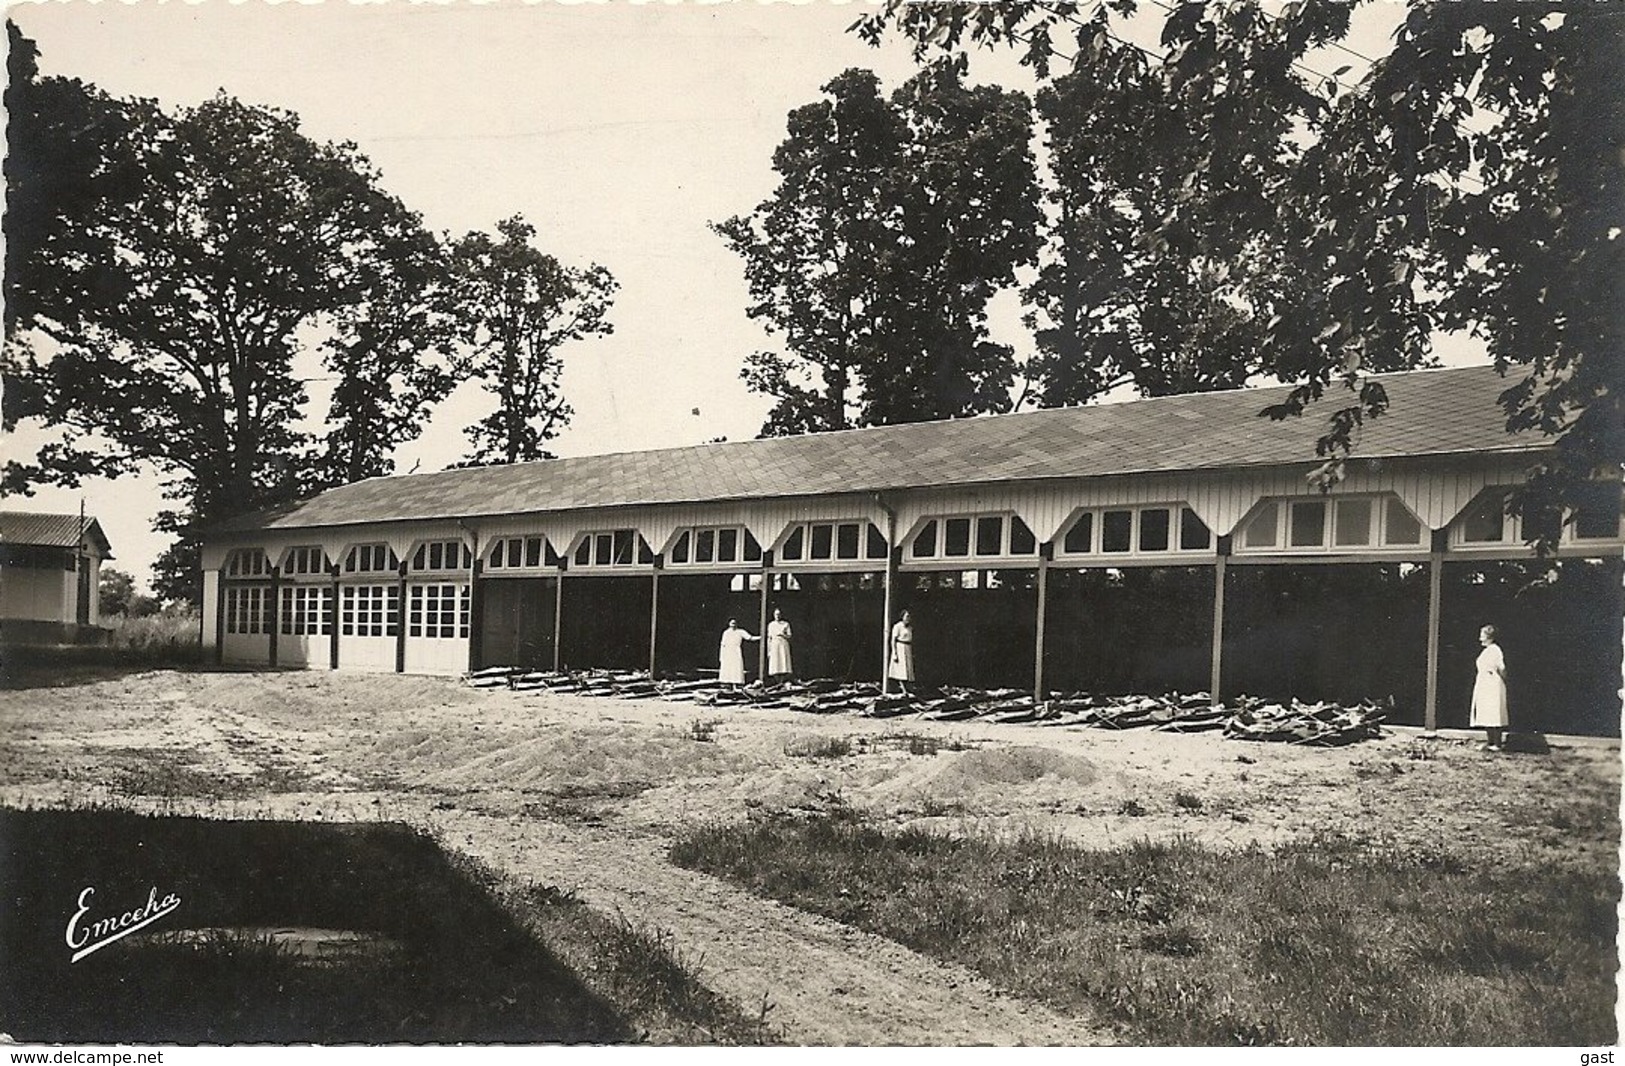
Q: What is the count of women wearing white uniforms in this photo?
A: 4